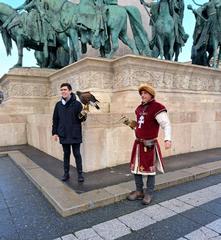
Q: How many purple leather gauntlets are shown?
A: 0